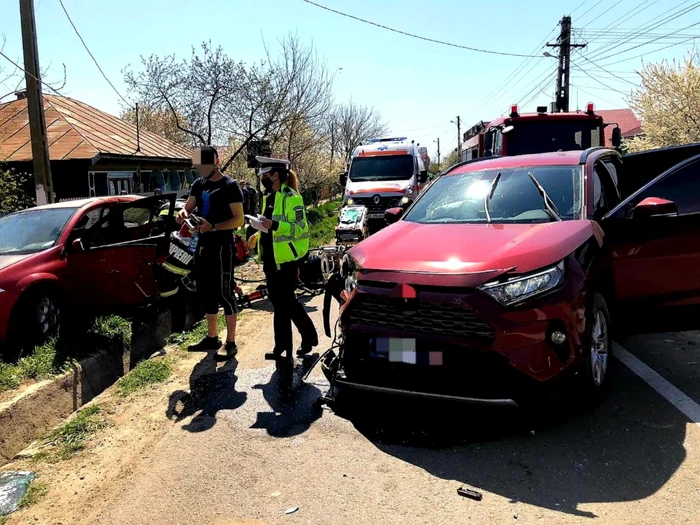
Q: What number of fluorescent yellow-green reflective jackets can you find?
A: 1